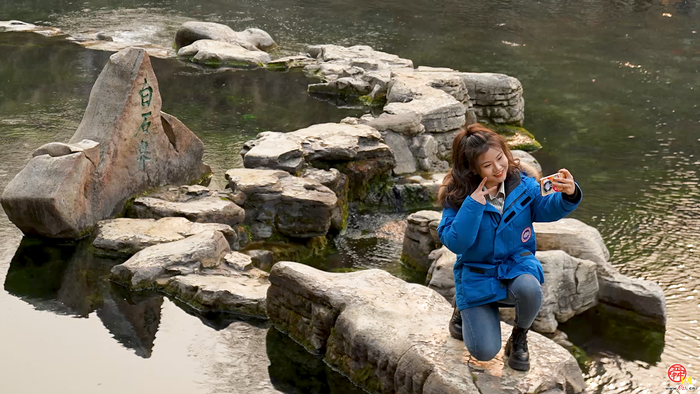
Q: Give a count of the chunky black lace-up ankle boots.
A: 2